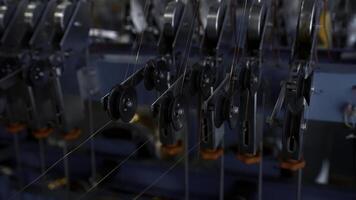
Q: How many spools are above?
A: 7